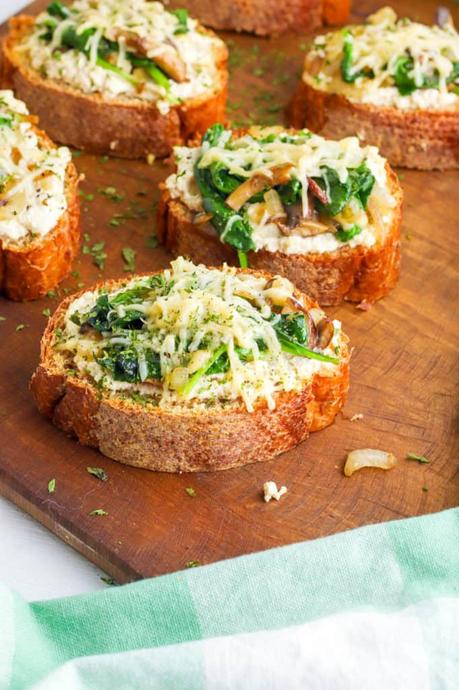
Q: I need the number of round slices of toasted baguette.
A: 6